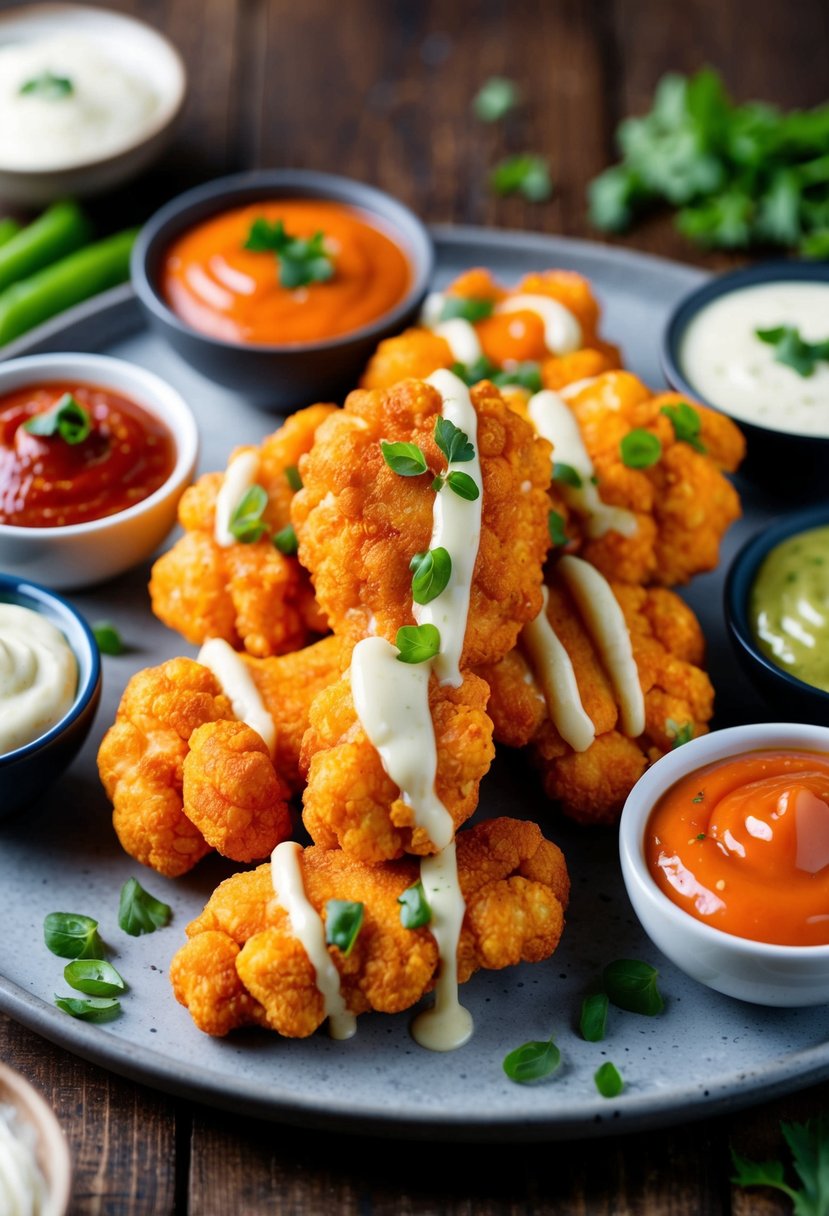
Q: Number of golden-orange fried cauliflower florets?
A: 8